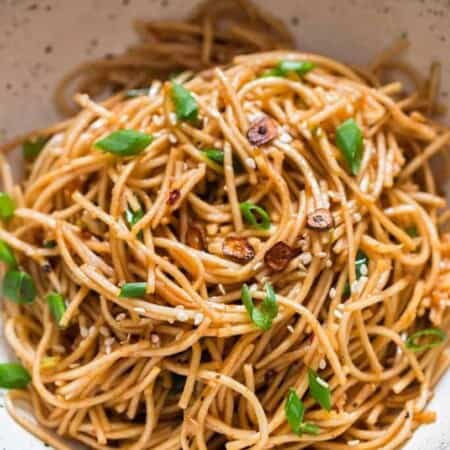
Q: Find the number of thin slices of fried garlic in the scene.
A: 5